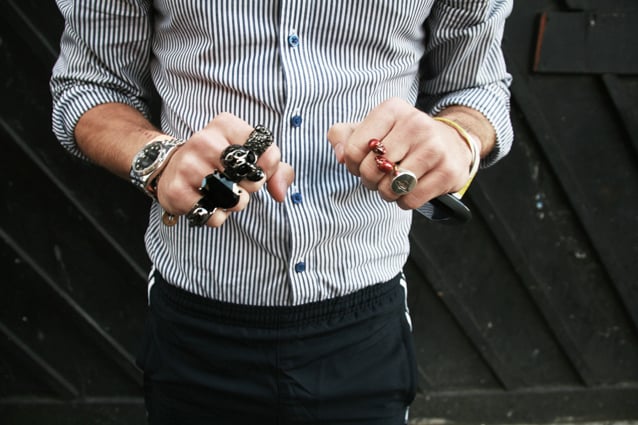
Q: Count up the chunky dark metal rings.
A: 4